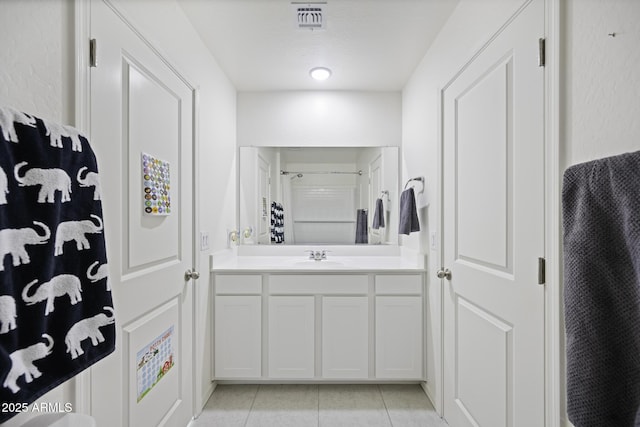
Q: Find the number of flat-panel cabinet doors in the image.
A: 4